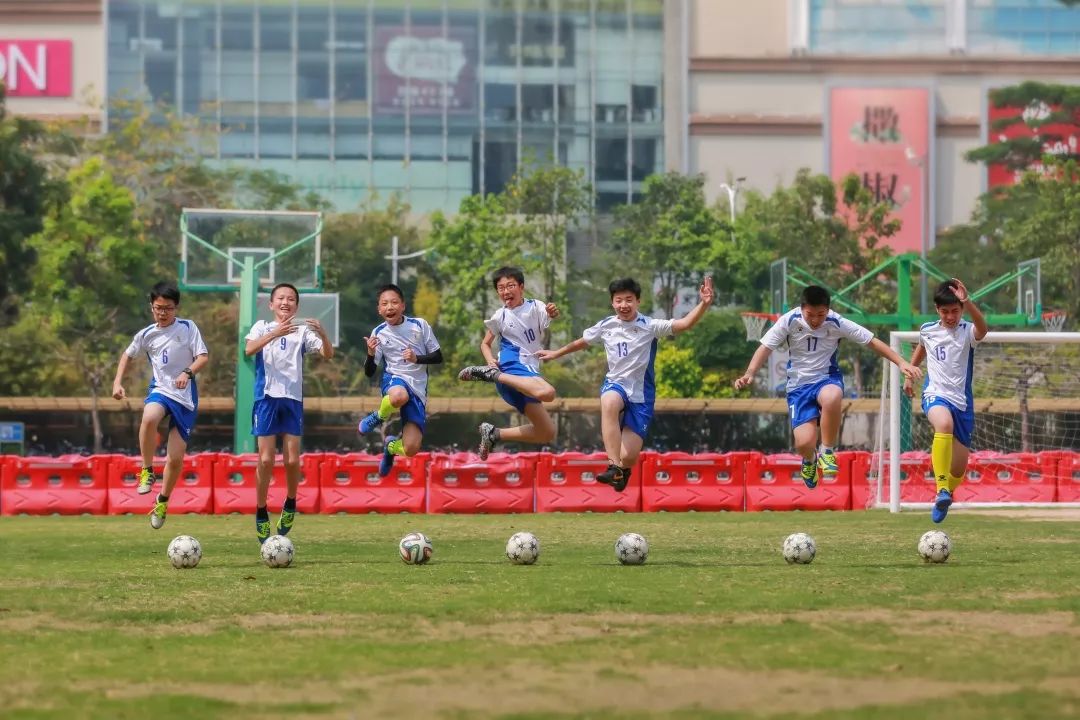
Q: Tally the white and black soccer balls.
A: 6